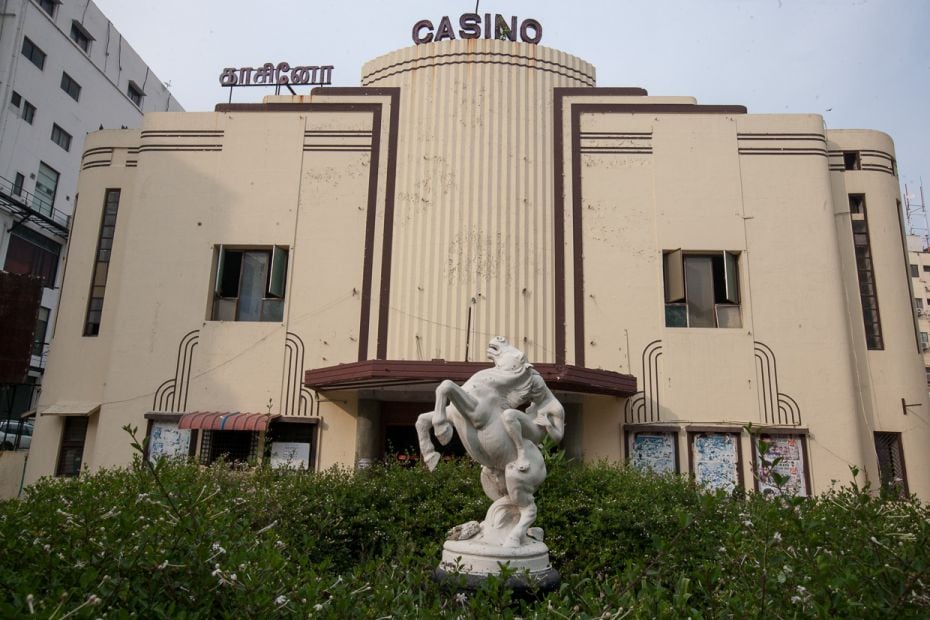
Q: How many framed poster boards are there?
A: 5